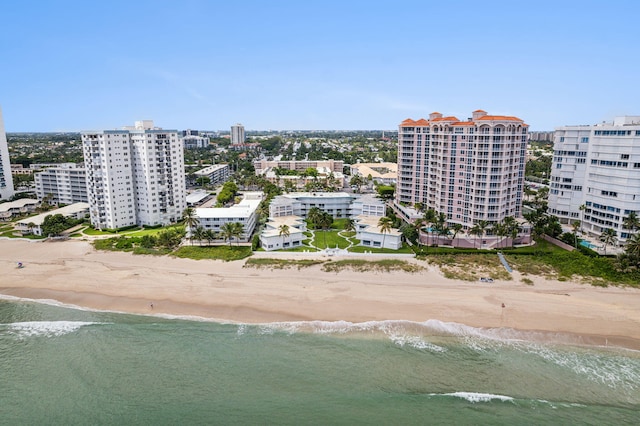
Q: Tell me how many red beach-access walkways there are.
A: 0